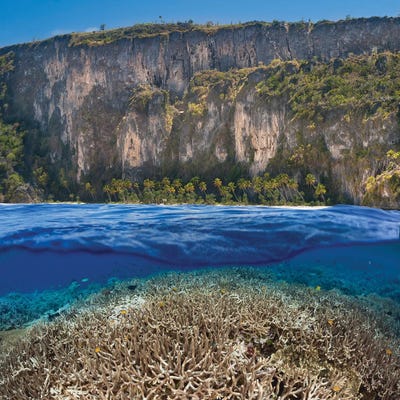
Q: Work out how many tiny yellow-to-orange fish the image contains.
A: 9